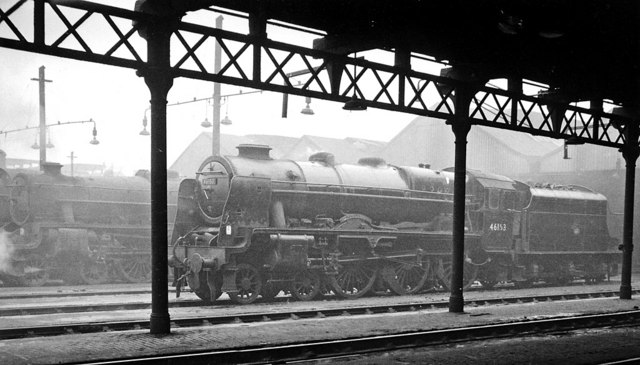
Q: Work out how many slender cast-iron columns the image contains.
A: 3